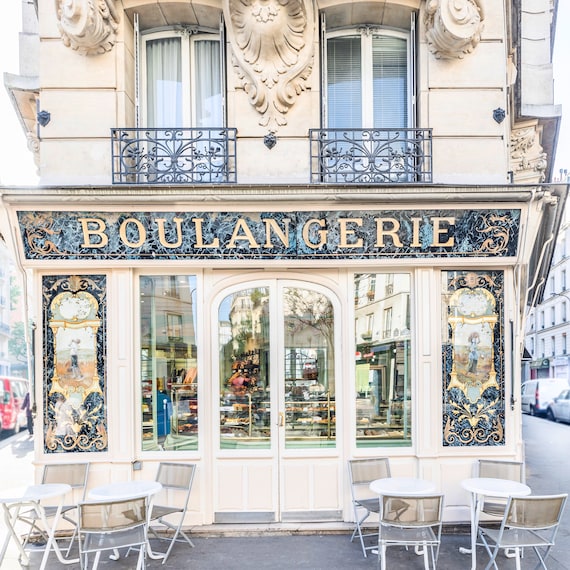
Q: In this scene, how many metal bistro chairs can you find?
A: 7